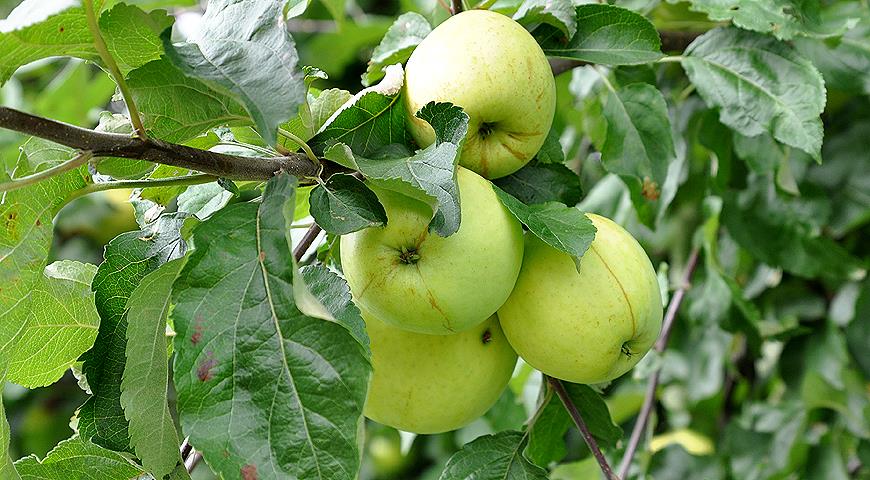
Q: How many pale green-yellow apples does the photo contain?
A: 4